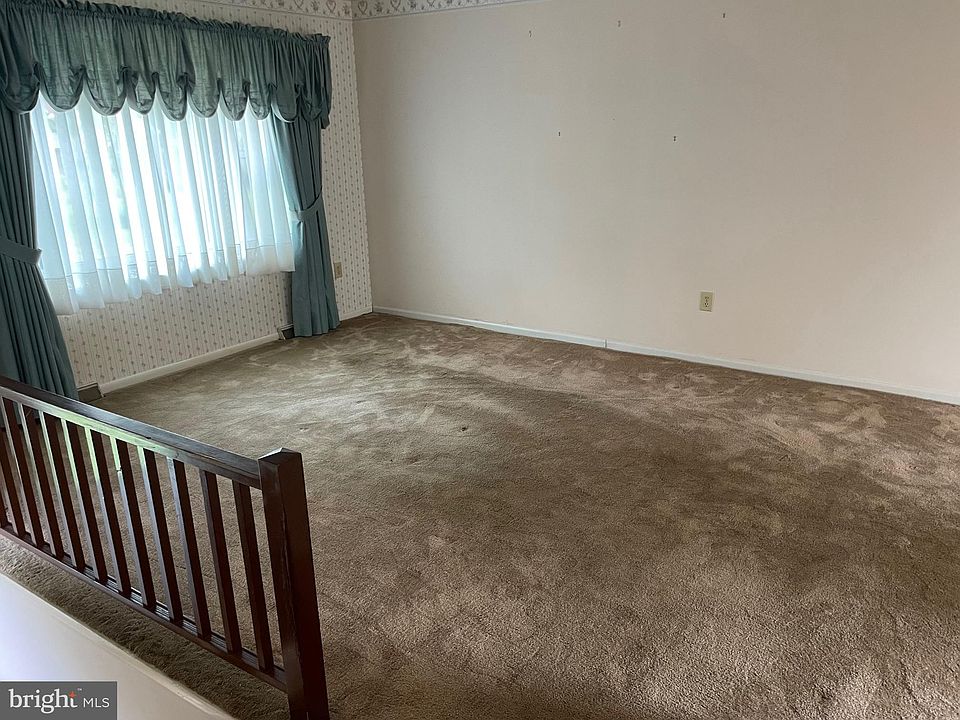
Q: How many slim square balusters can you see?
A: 12